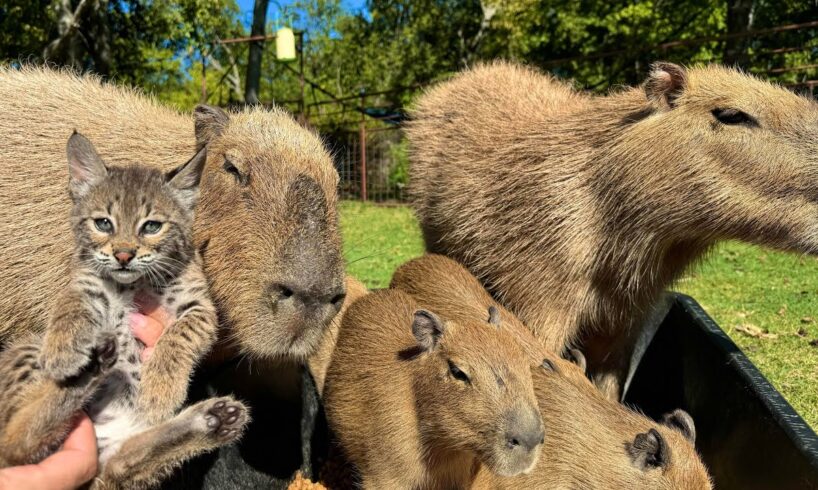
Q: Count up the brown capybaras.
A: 5